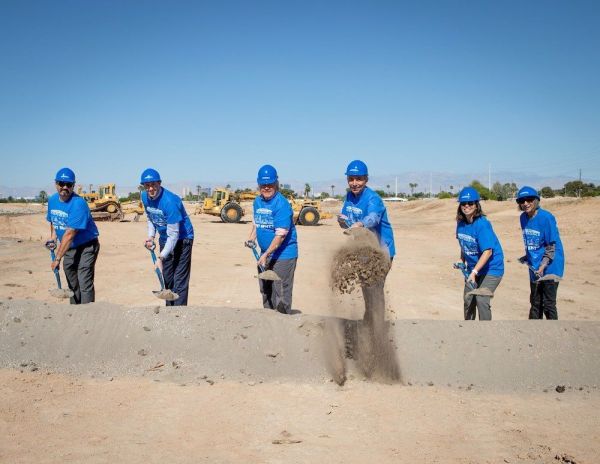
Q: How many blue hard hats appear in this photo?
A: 6